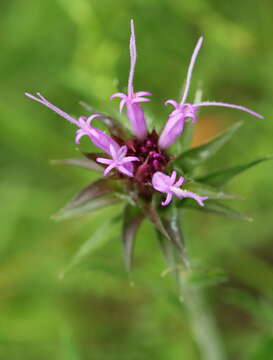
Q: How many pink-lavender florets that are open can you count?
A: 5